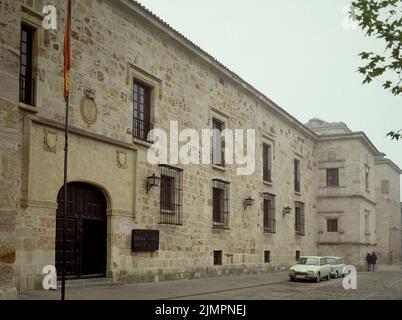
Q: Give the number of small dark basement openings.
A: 3